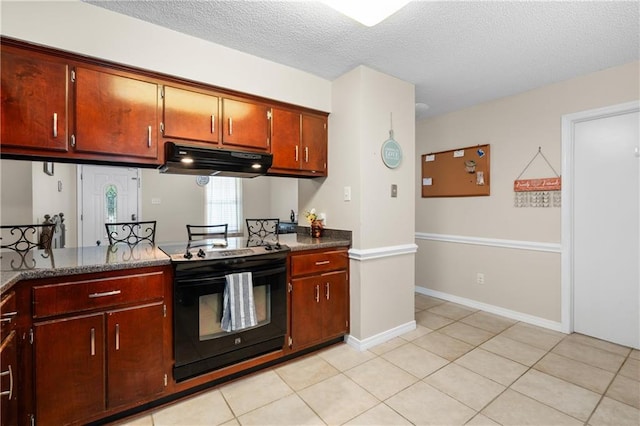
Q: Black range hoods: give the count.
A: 1